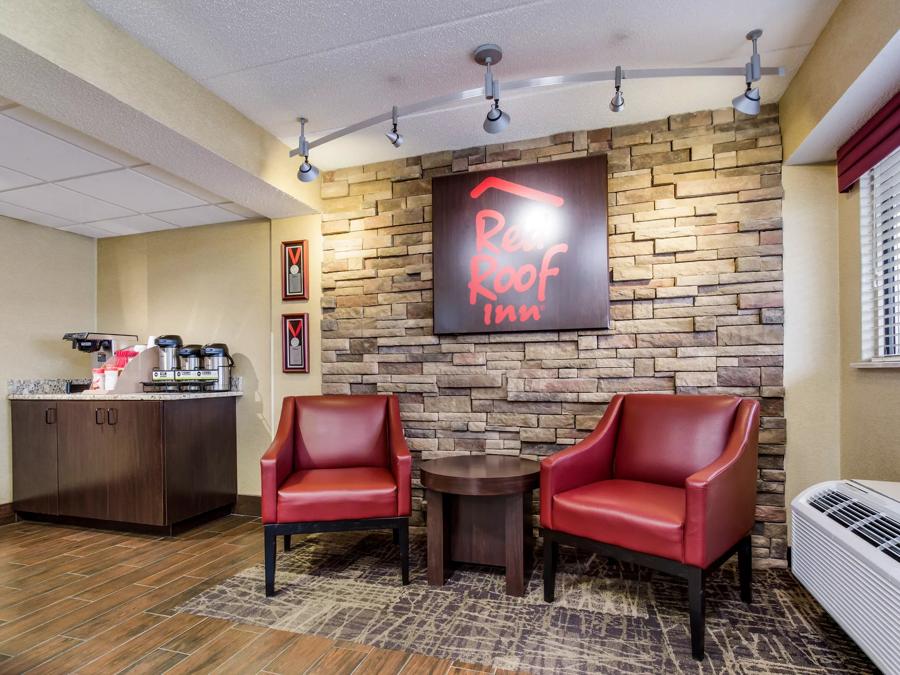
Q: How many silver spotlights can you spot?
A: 5